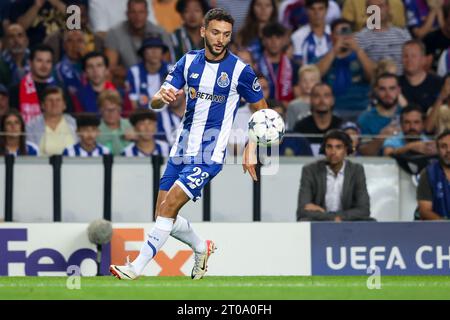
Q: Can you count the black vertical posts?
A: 6